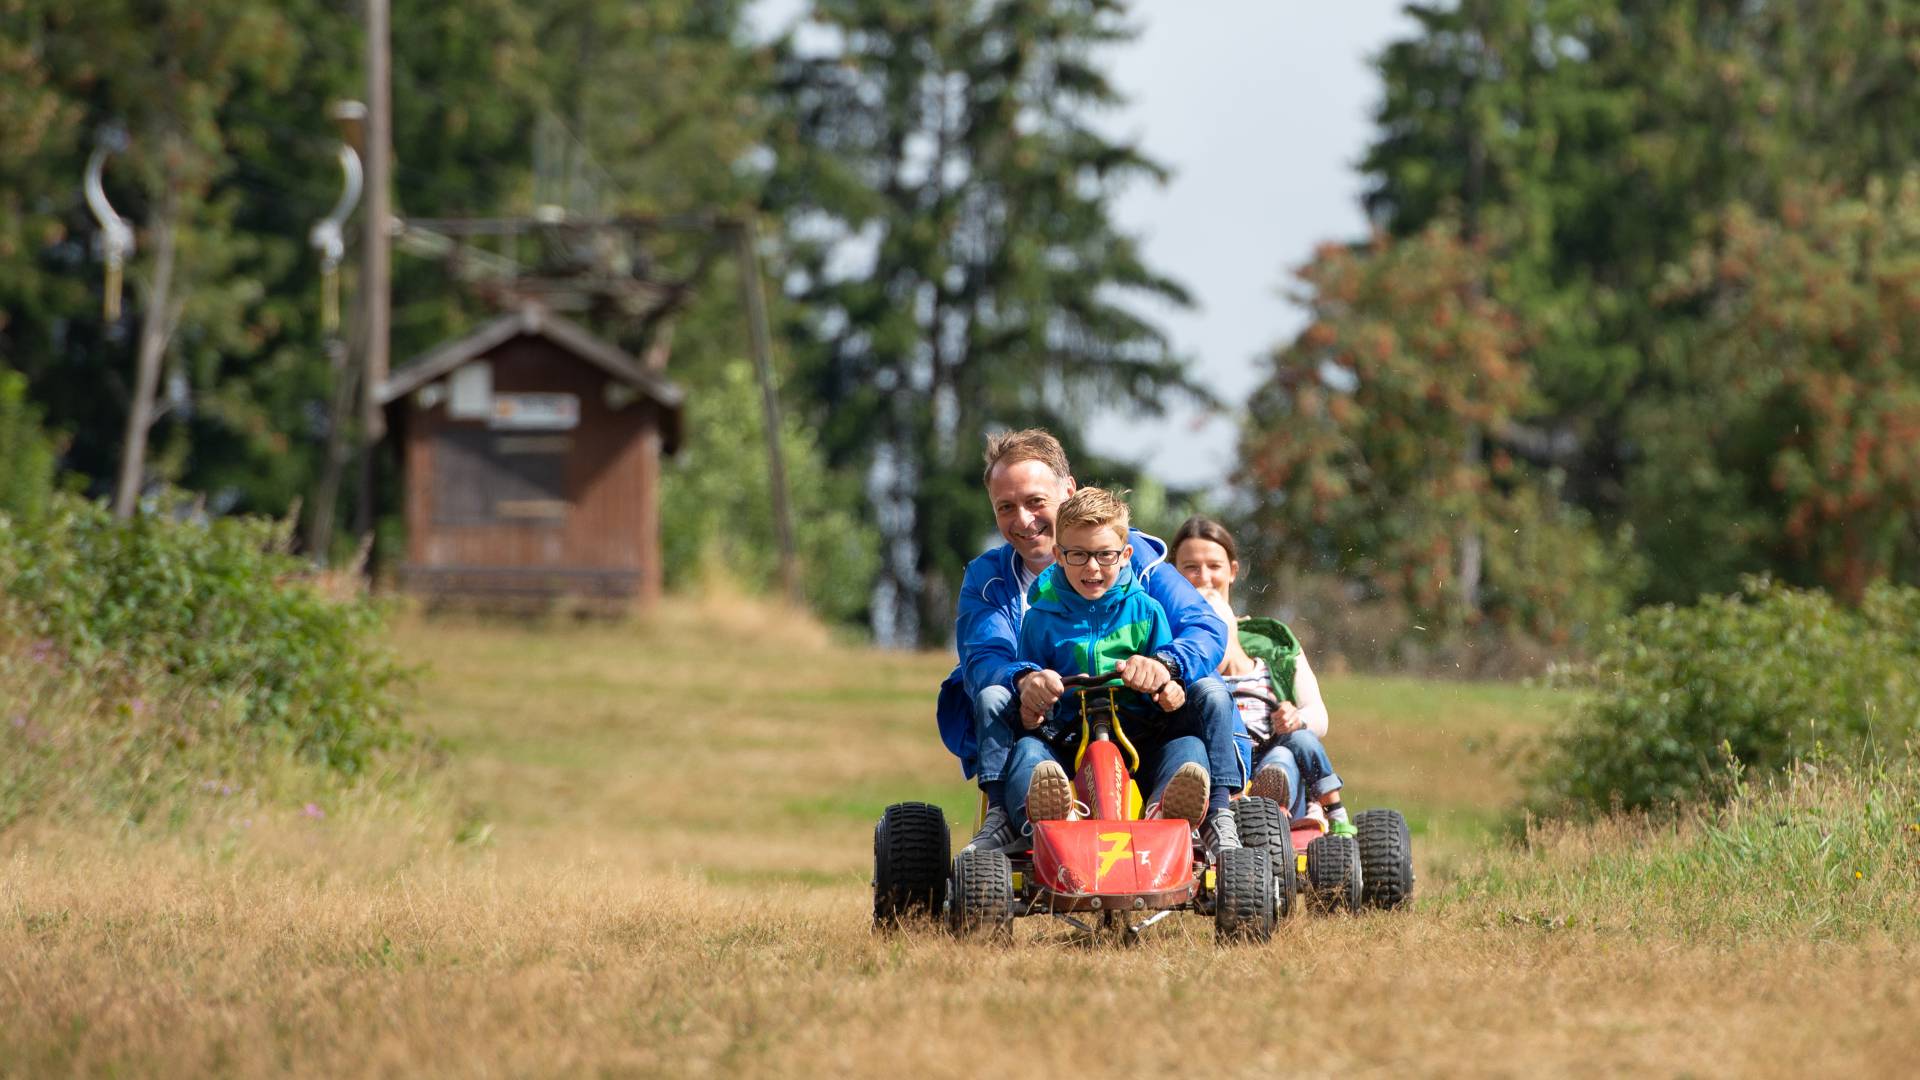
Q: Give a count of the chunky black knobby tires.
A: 6